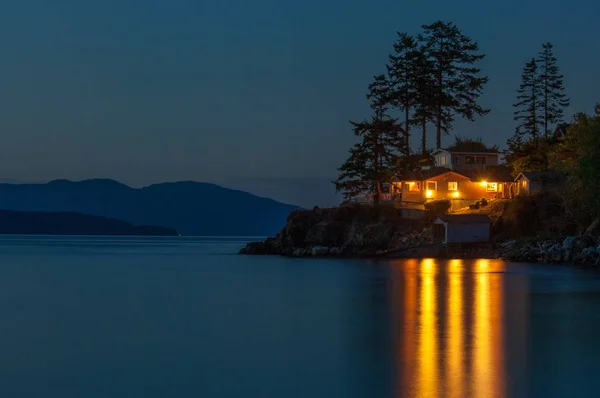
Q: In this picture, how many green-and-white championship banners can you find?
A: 0